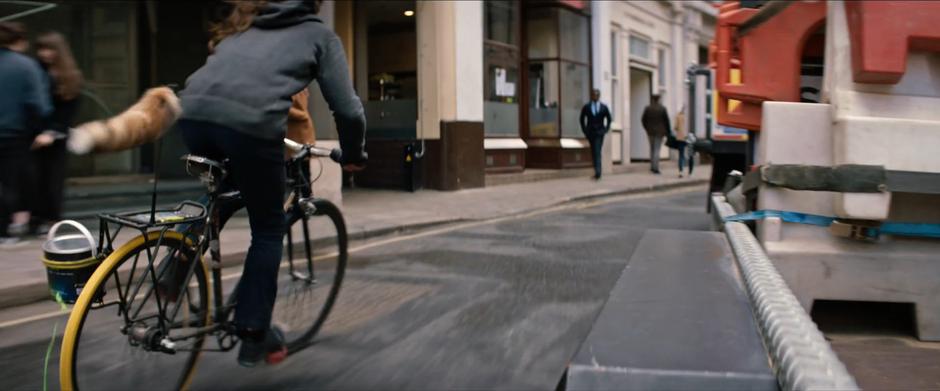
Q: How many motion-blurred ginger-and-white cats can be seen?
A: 0